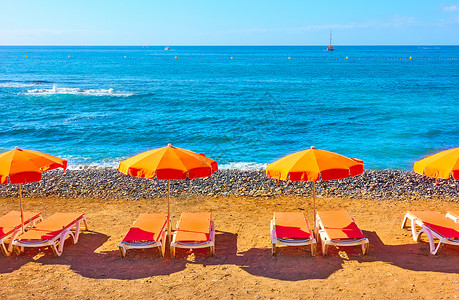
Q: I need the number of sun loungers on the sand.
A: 8